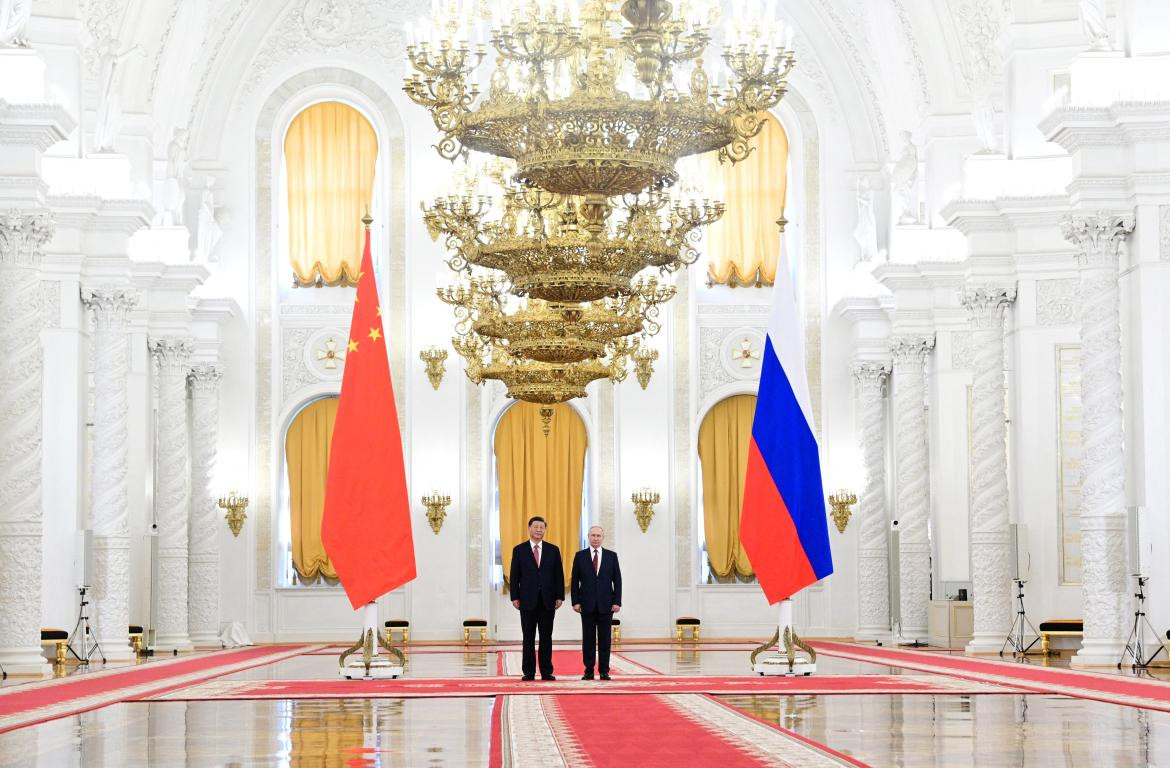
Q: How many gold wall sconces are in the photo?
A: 6